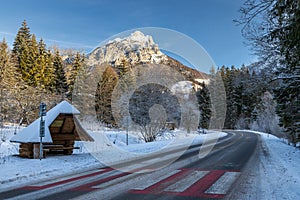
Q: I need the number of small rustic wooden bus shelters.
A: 1